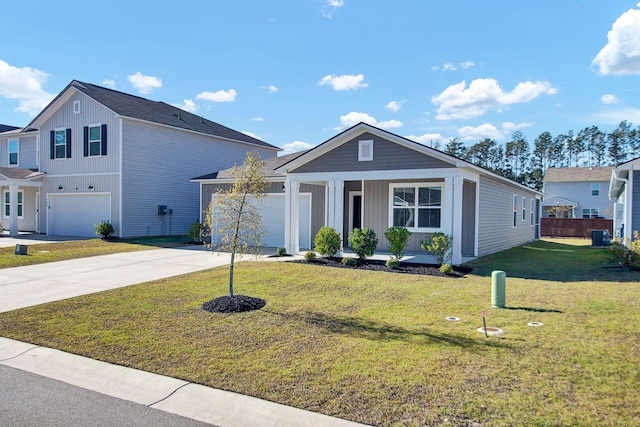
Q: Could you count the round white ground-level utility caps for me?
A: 3